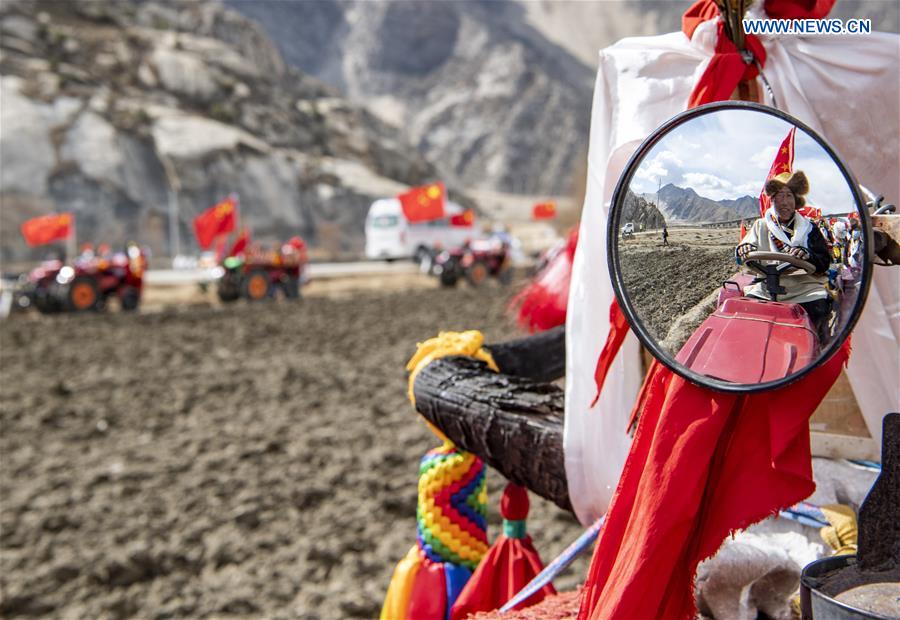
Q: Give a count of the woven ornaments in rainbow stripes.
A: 1